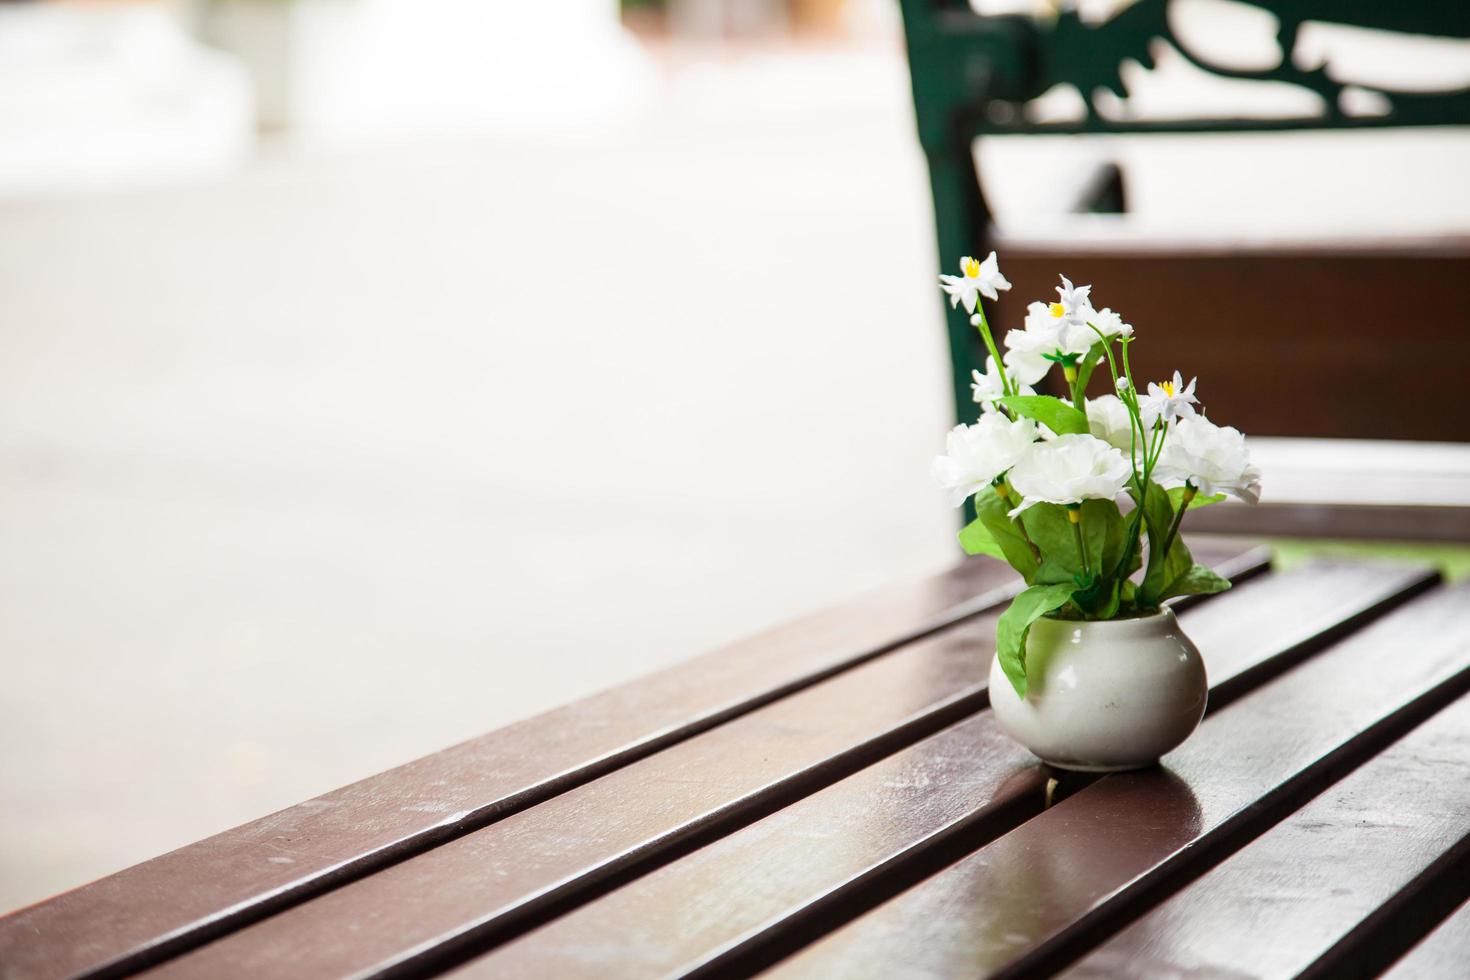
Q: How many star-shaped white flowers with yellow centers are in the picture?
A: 3